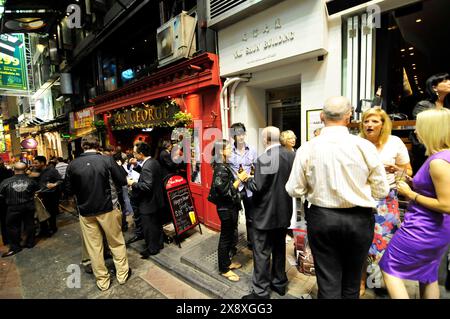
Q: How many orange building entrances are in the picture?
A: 1